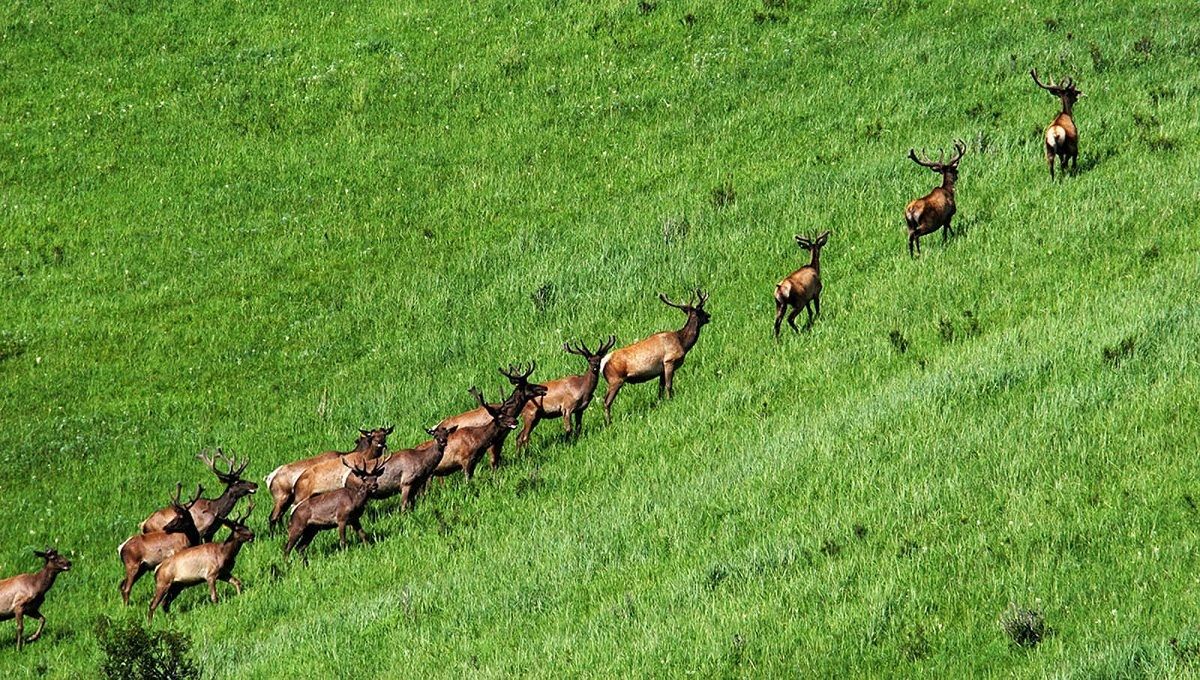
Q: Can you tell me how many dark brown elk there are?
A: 15